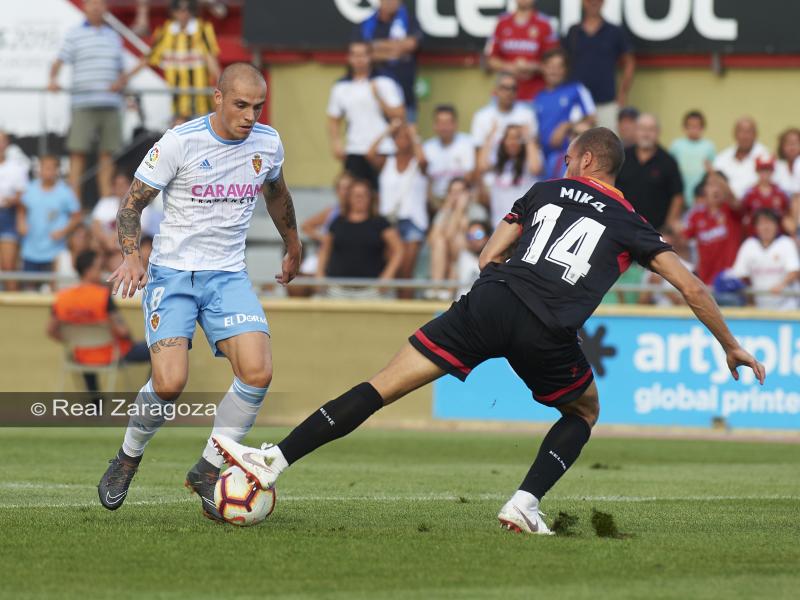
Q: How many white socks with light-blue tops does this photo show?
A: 2